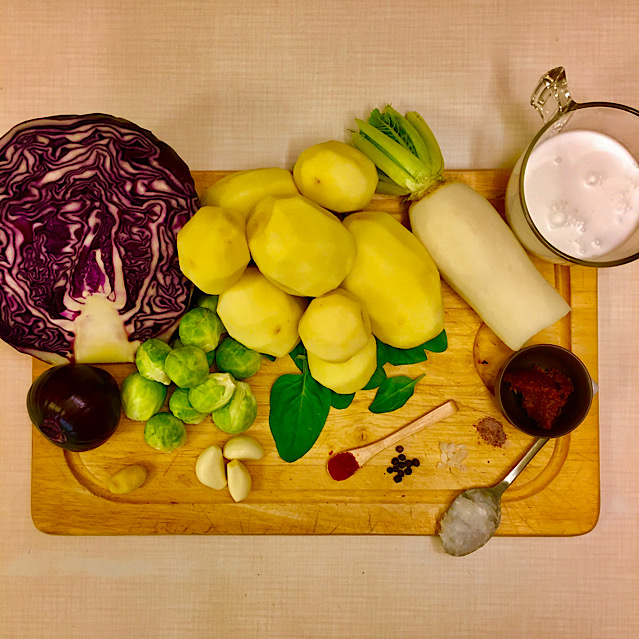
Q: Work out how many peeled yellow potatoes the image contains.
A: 8